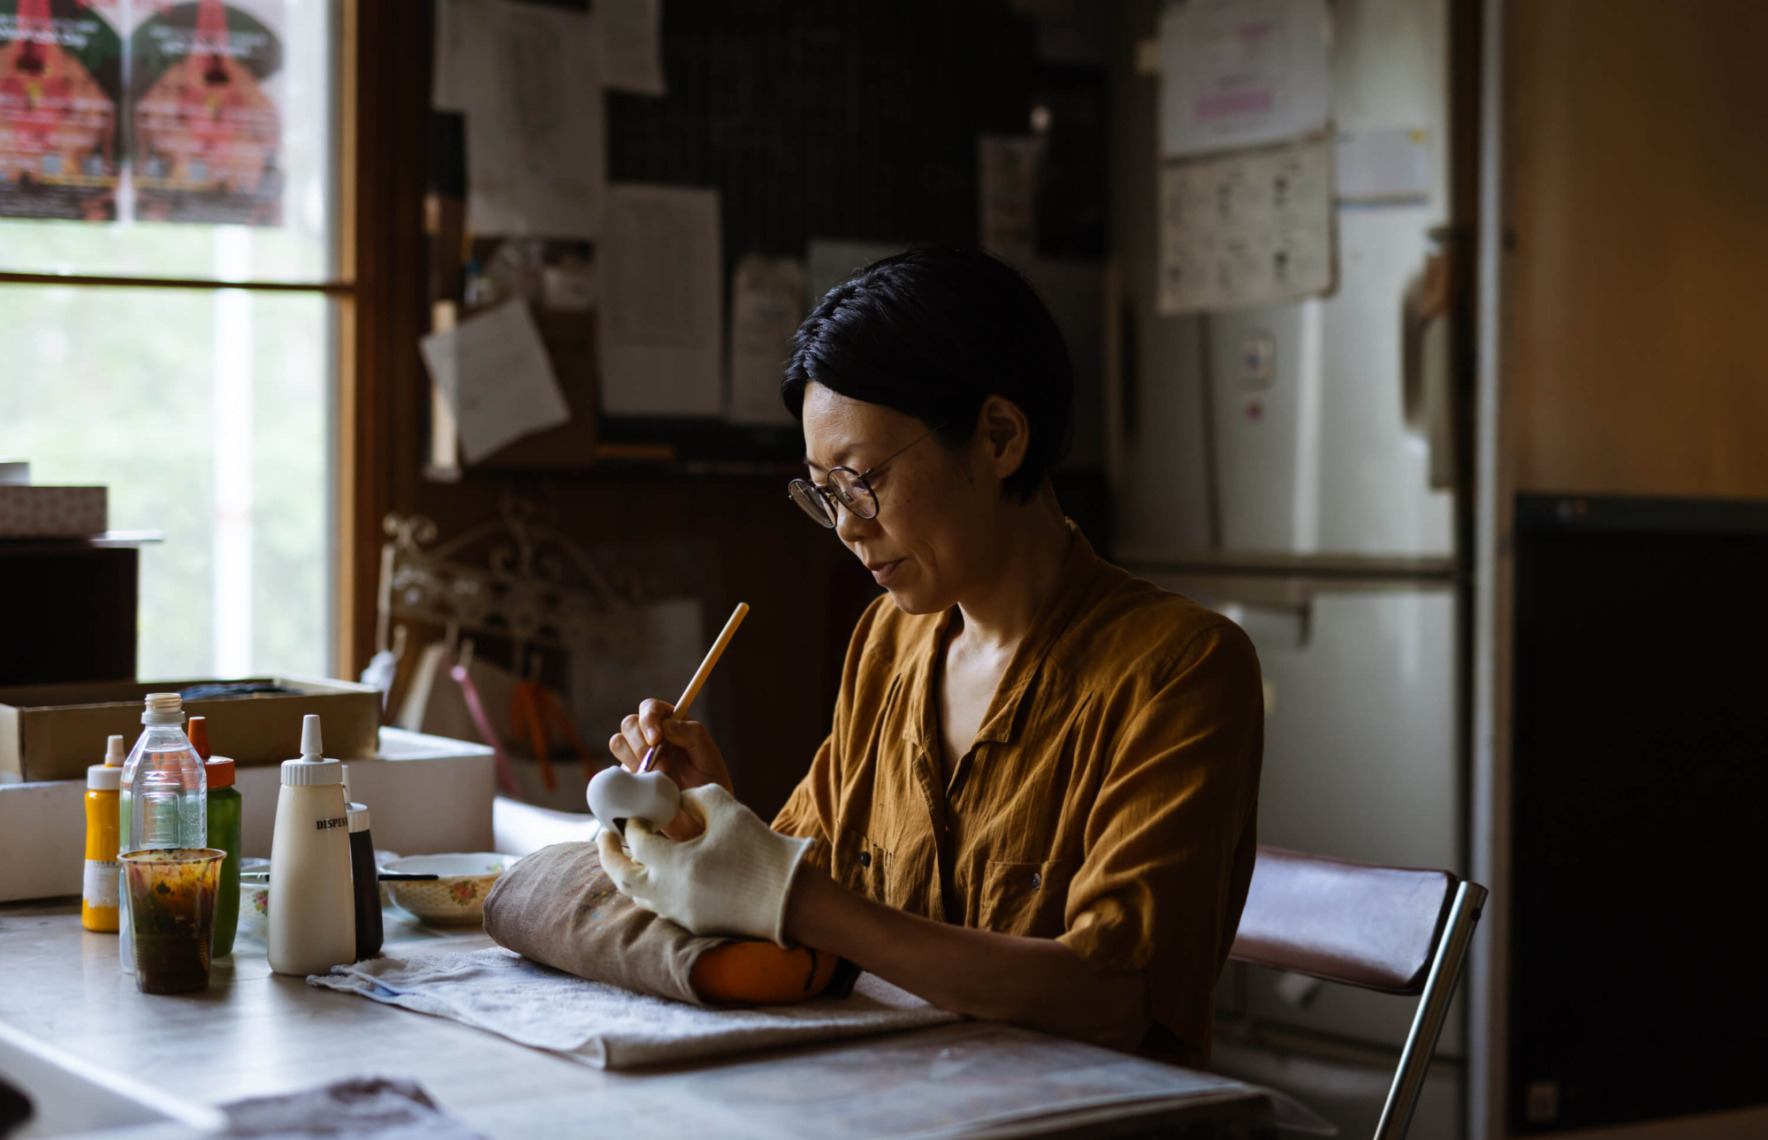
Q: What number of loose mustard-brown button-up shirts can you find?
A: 1